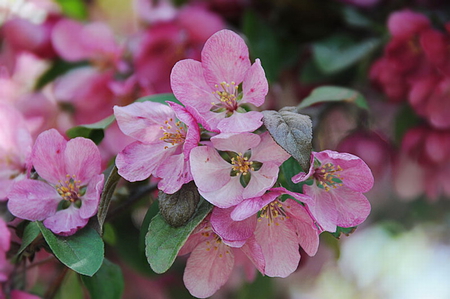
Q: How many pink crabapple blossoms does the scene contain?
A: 7